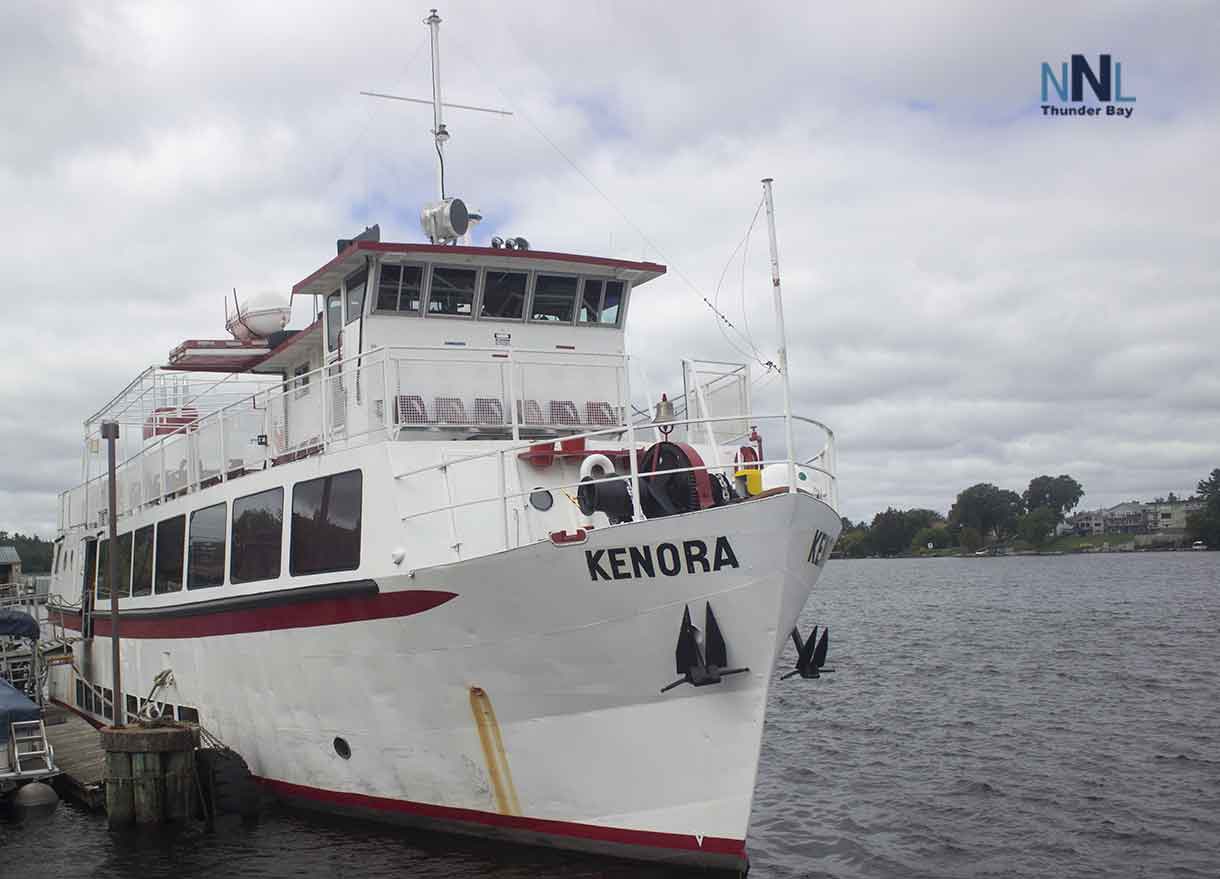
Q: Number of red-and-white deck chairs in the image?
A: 6